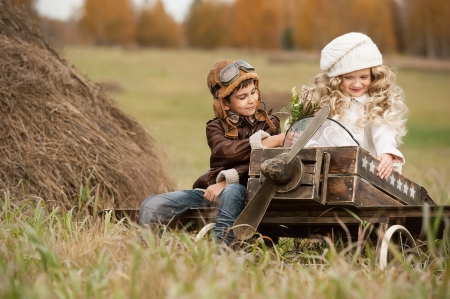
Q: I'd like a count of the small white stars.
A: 6